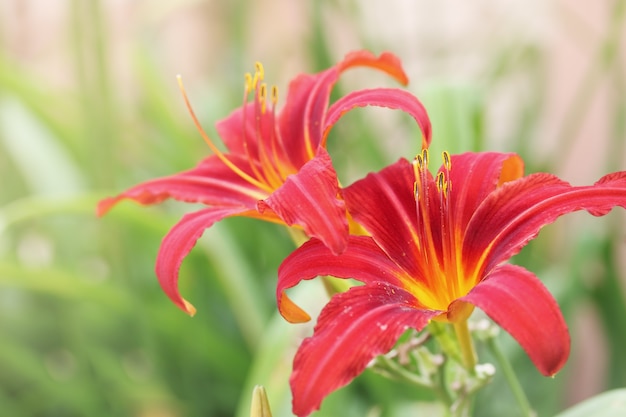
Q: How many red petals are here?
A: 12